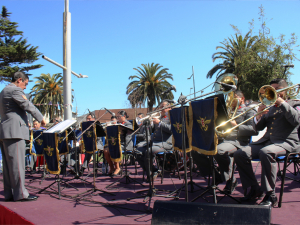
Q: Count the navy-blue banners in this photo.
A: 7